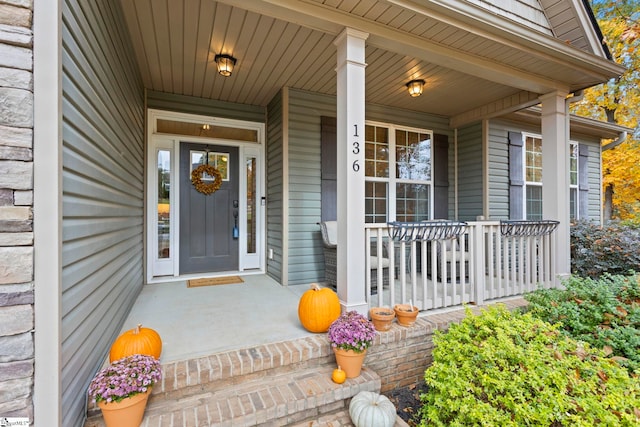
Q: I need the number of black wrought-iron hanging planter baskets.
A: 2